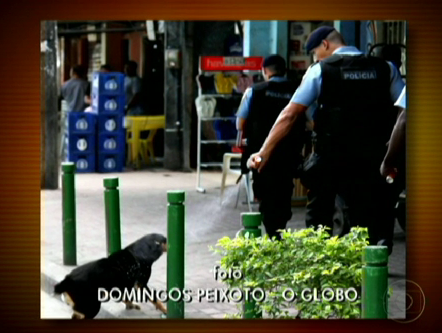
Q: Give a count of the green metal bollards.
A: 5